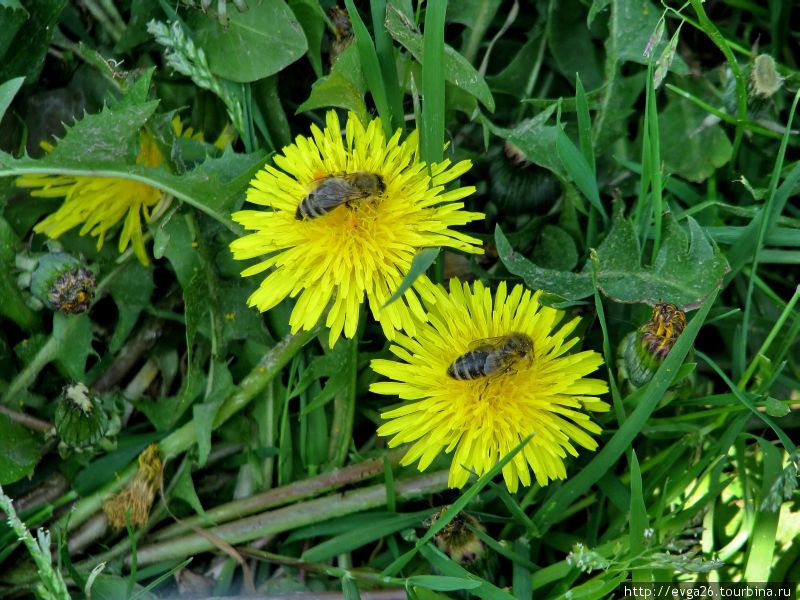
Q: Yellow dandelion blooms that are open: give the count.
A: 3